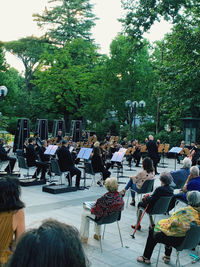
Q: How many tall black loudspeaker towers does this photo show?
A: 4